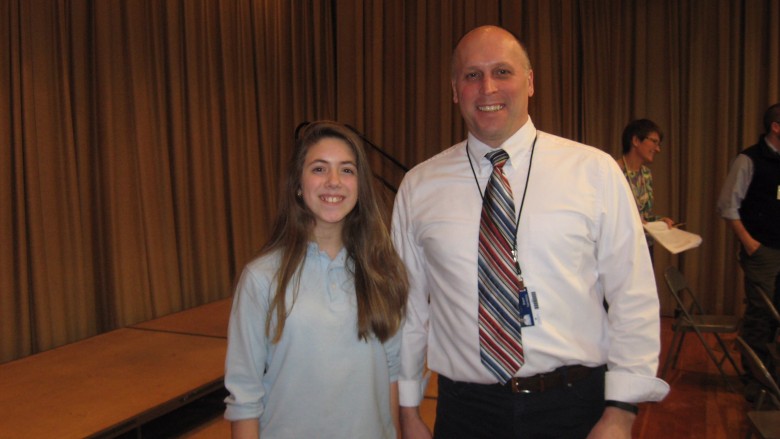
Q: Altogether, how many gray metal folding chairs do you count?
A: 3